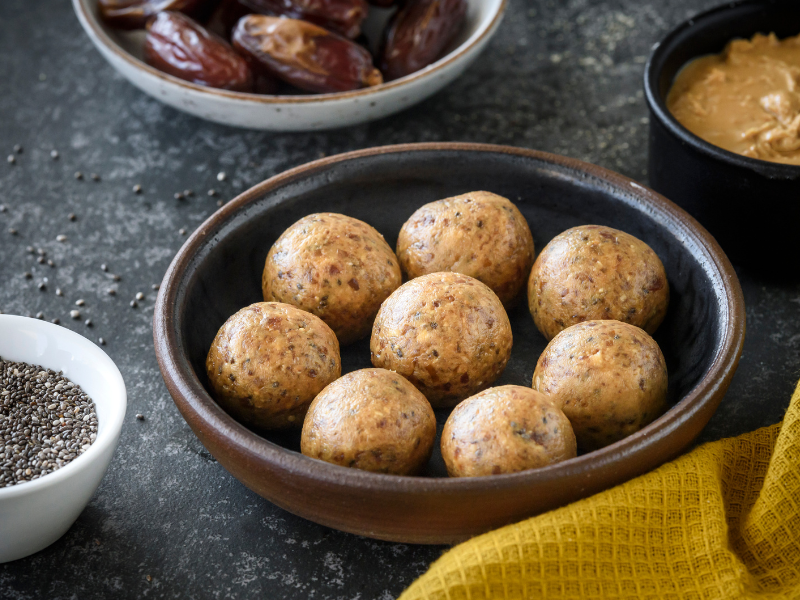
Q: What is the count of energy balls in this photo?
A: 8